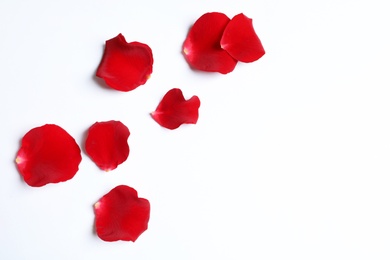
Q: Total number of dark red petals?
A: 7